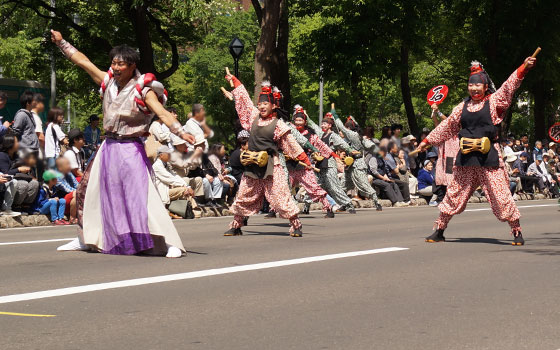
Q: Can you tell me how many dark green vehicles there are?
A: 1